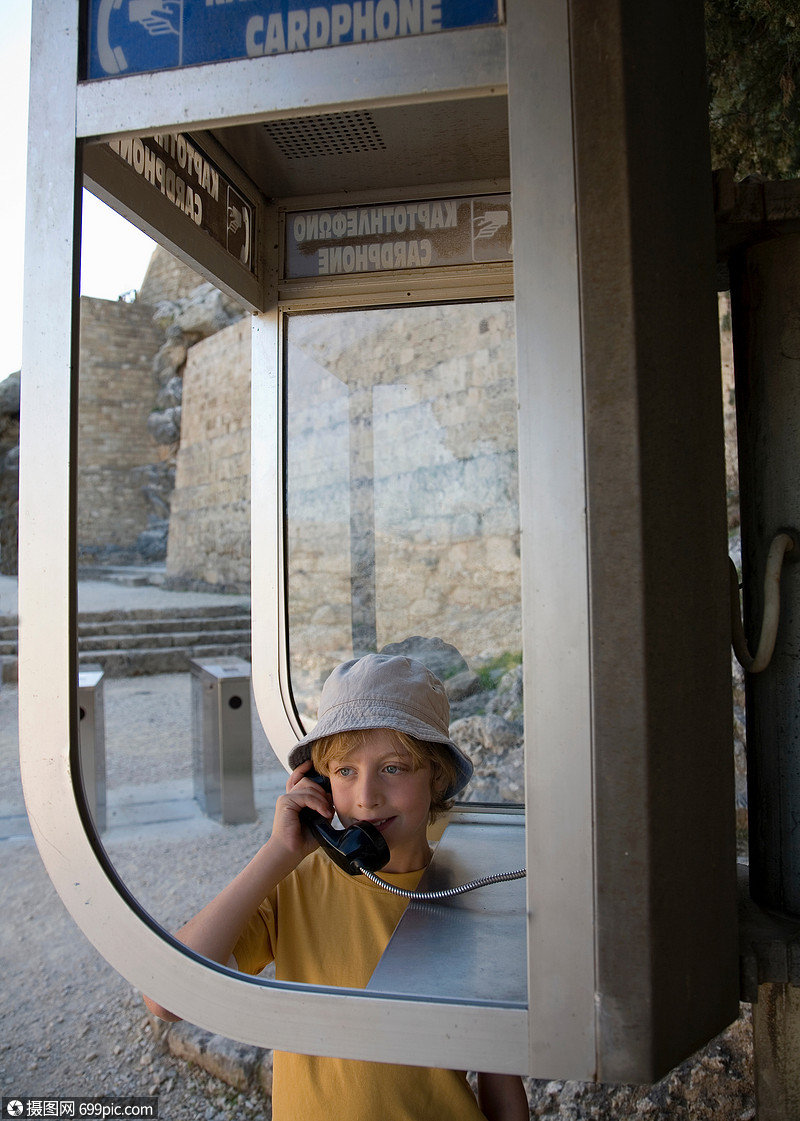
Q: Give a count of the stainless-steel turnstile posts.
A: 2